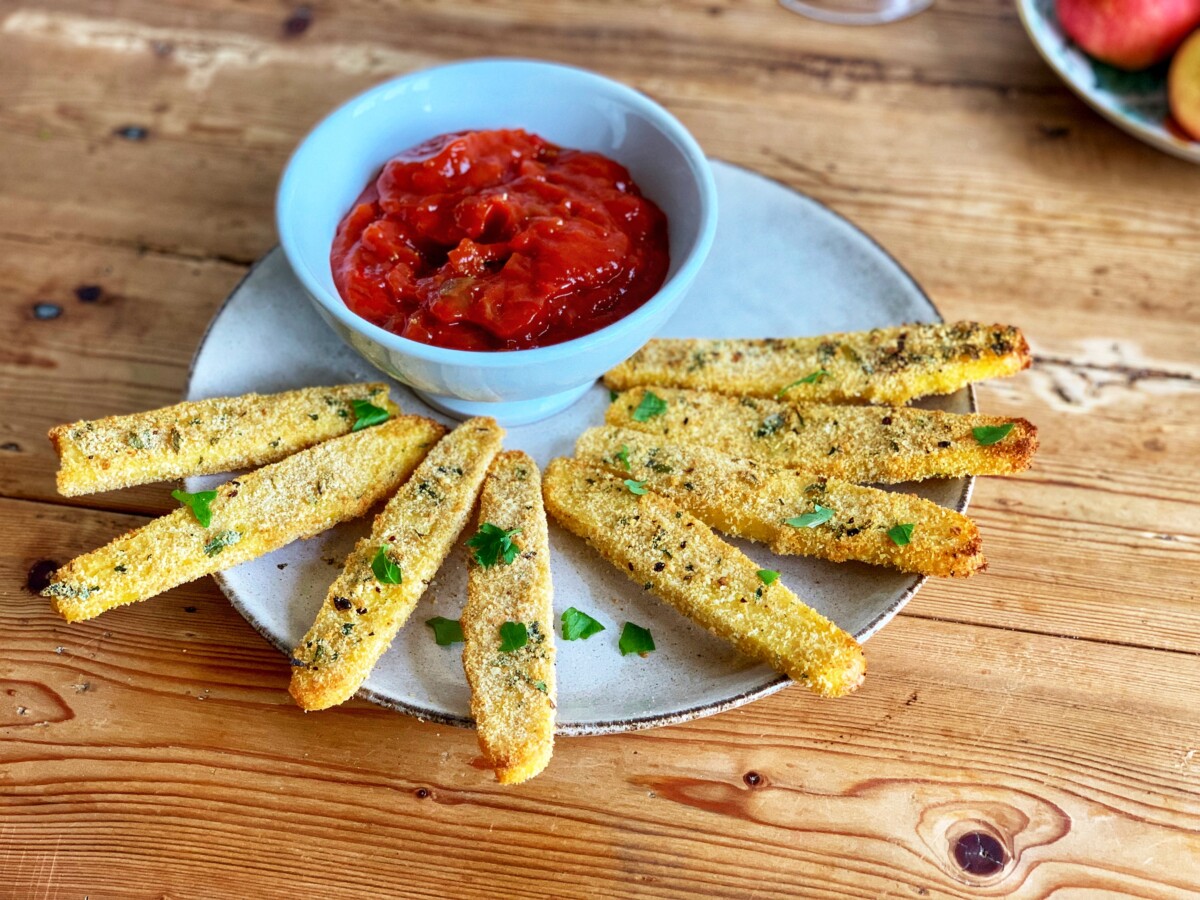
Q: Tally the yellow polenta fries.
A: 8